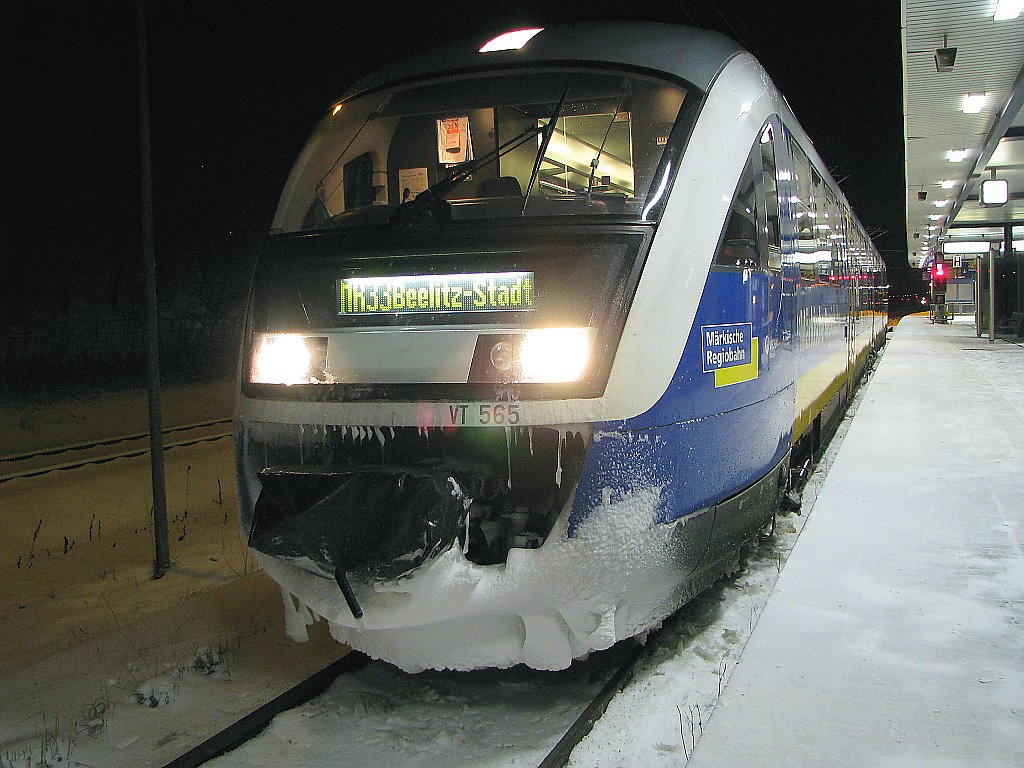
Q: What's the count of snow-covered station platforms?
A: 1